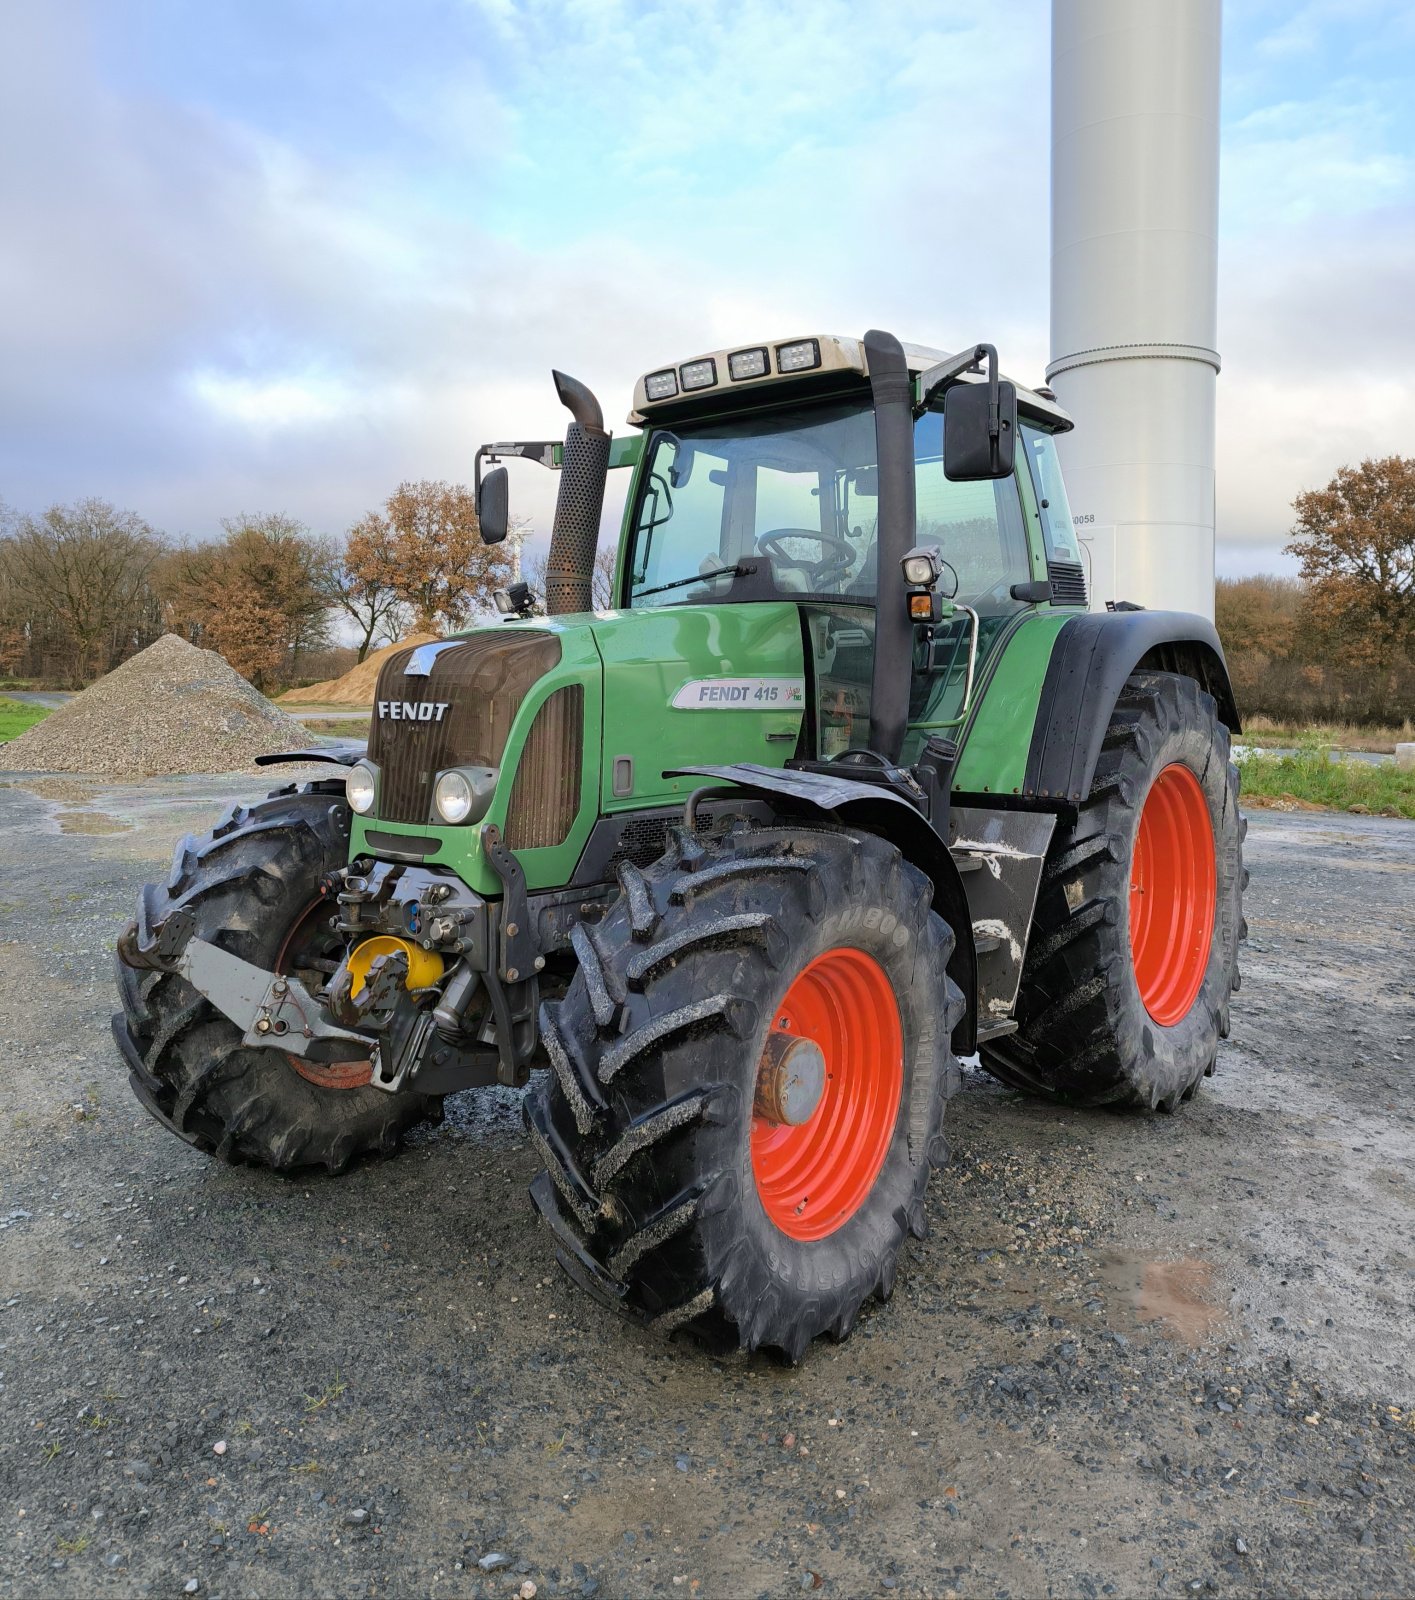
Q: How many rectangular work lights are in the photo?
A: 4